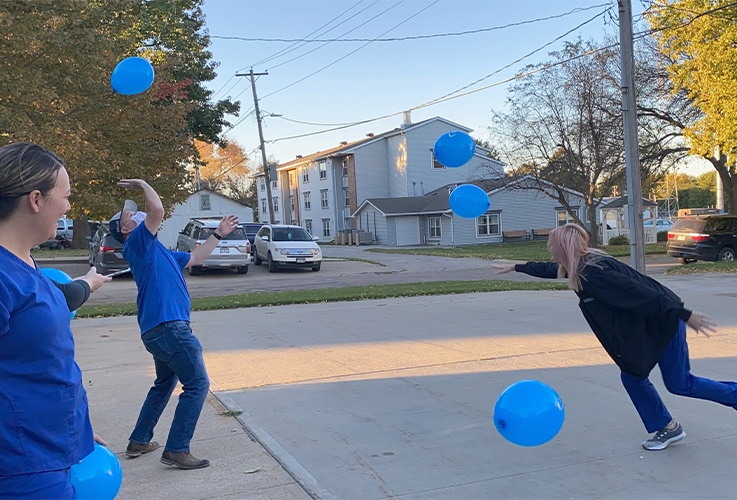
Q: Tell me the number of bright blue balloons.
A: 6